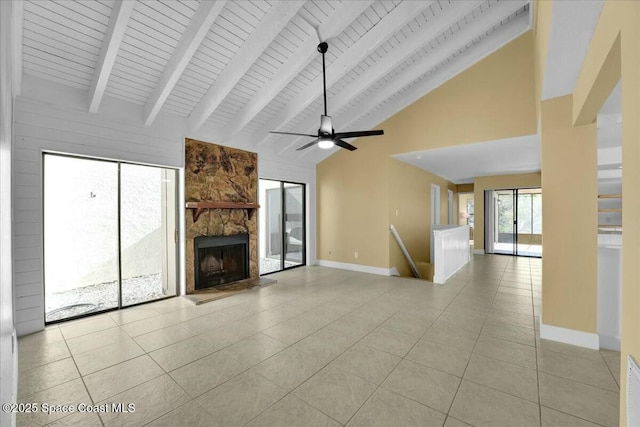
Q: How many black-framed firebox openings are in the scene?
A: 1